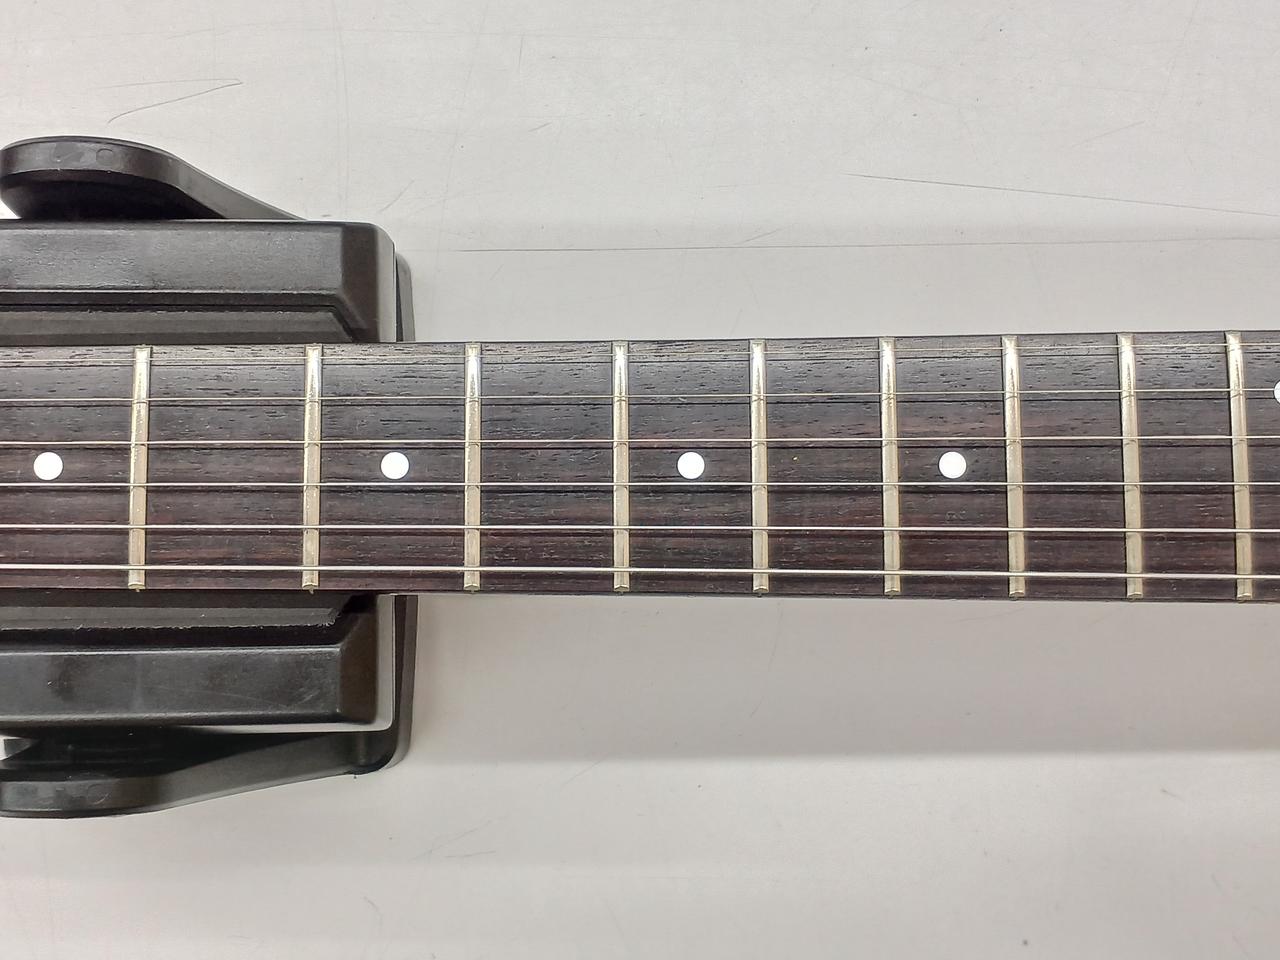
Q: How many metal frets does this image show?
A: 9